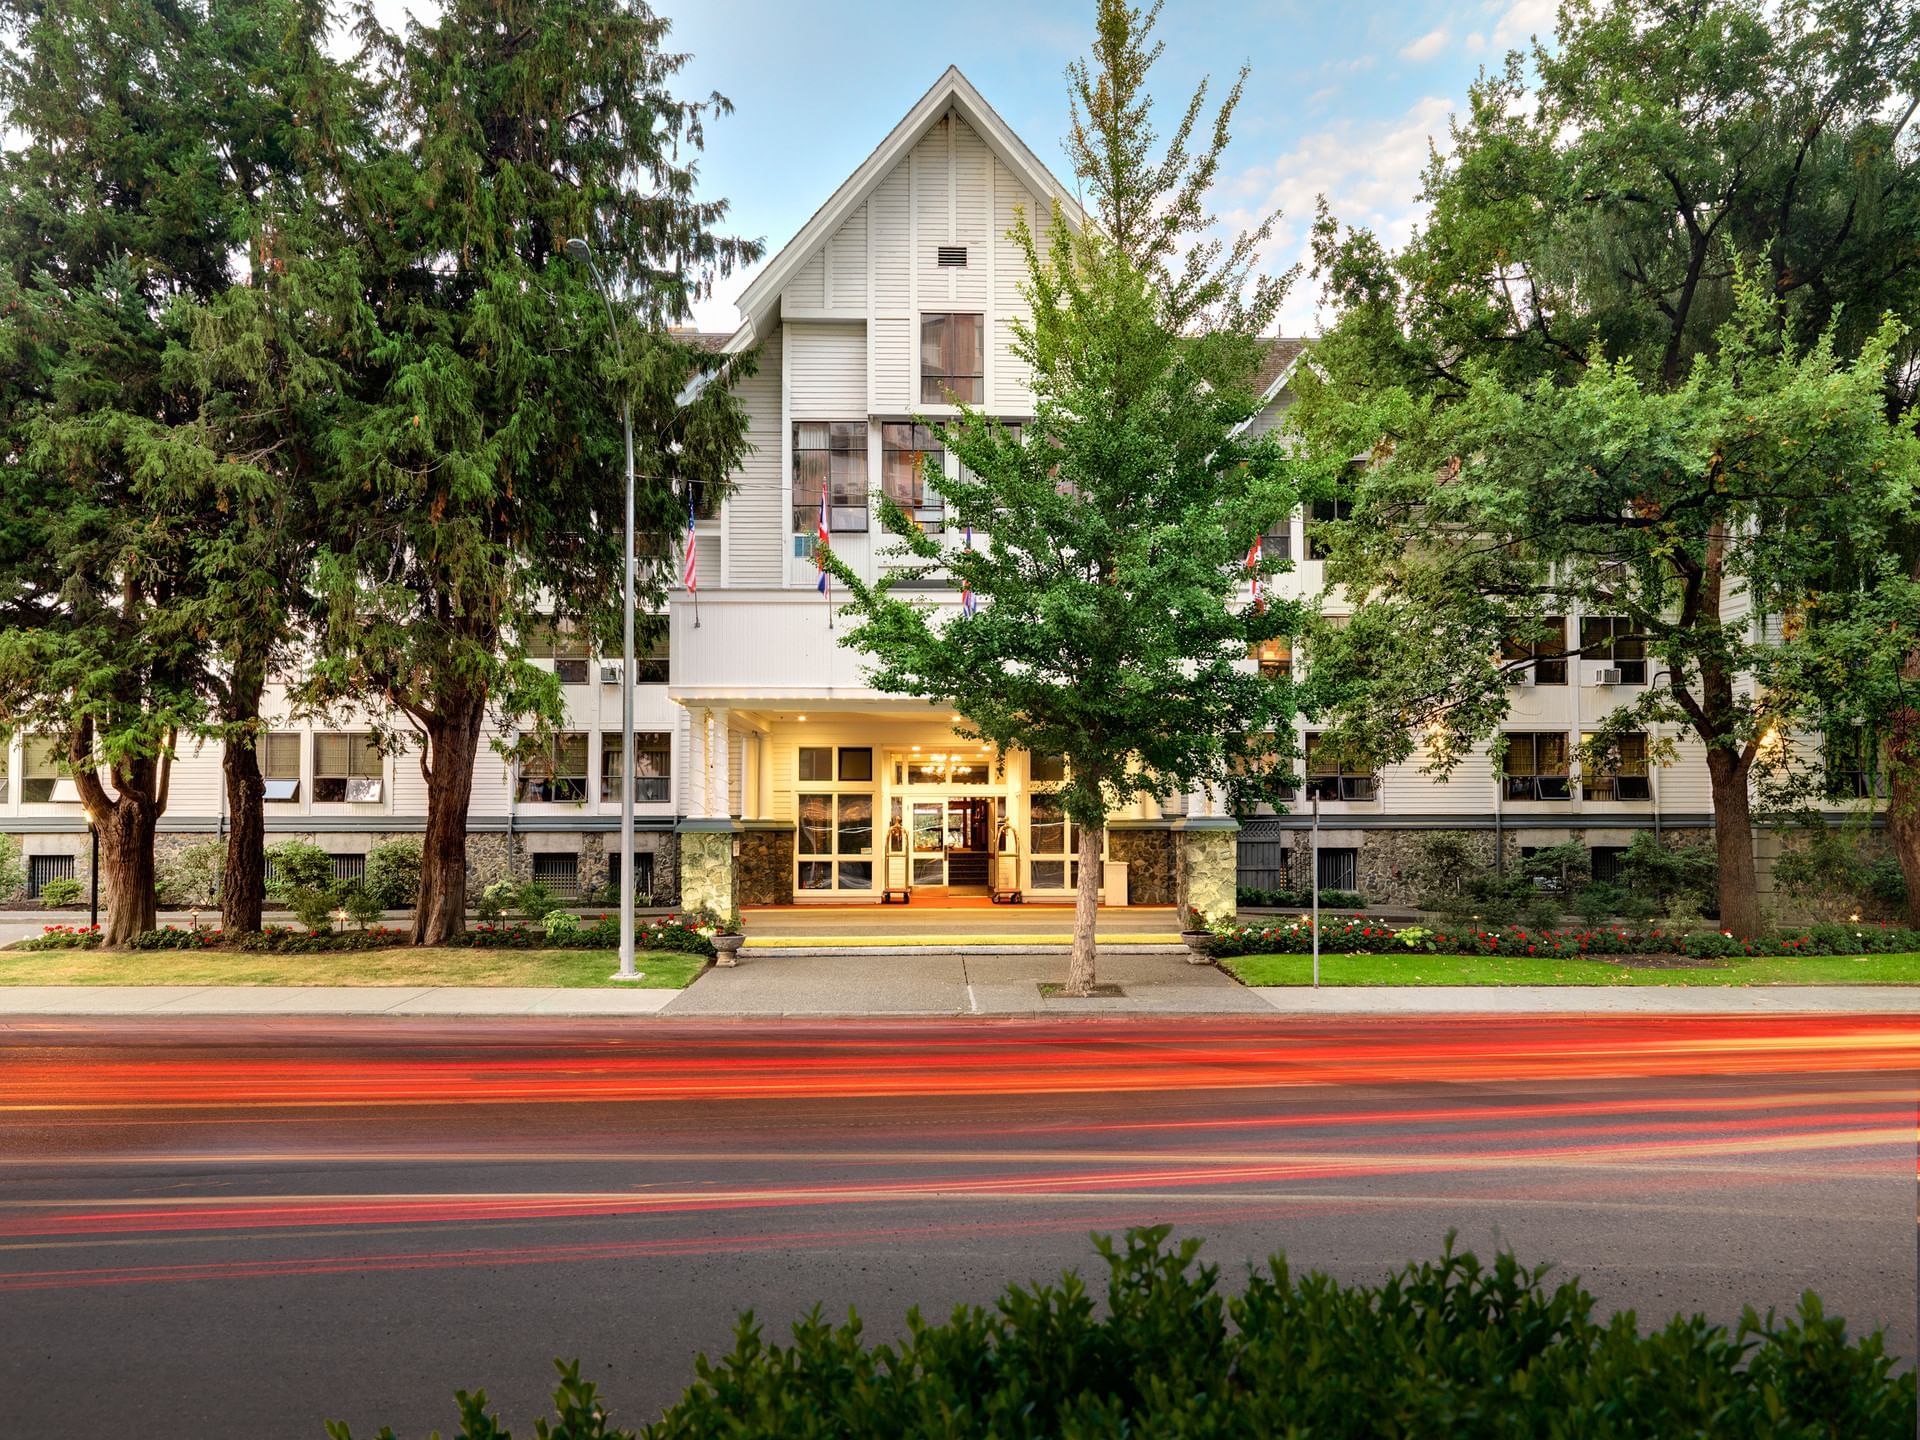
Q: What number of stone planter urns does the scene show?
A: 2